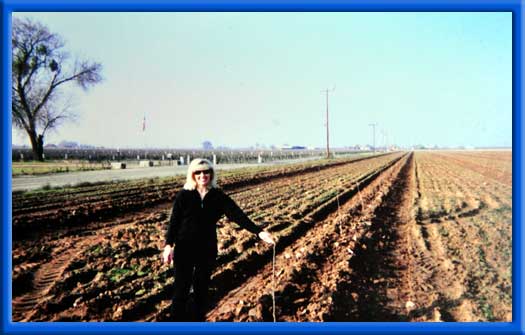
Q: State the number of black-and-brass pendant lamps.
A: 0